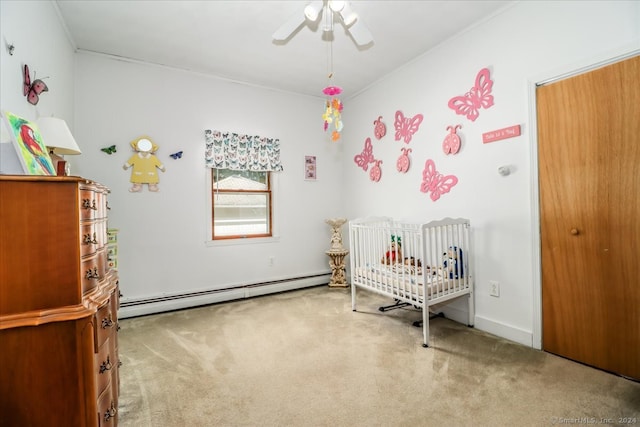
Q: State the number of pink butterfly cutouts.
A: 4